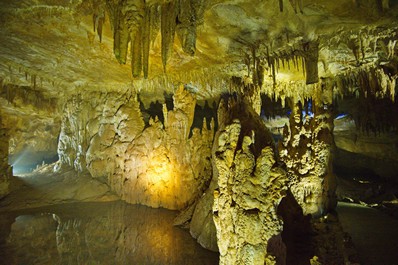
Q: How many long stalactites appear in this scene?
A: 5